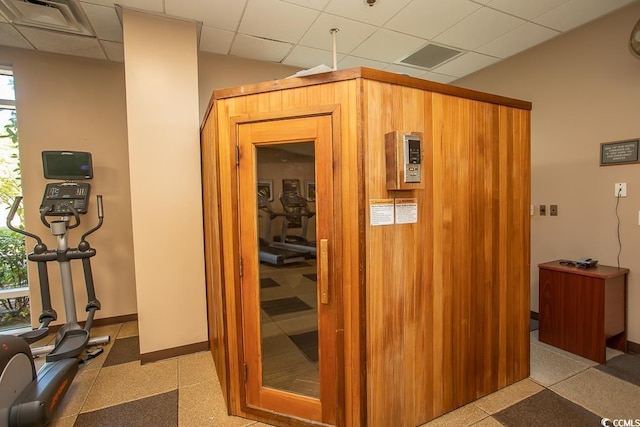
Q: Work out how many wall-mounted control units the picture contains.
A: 1